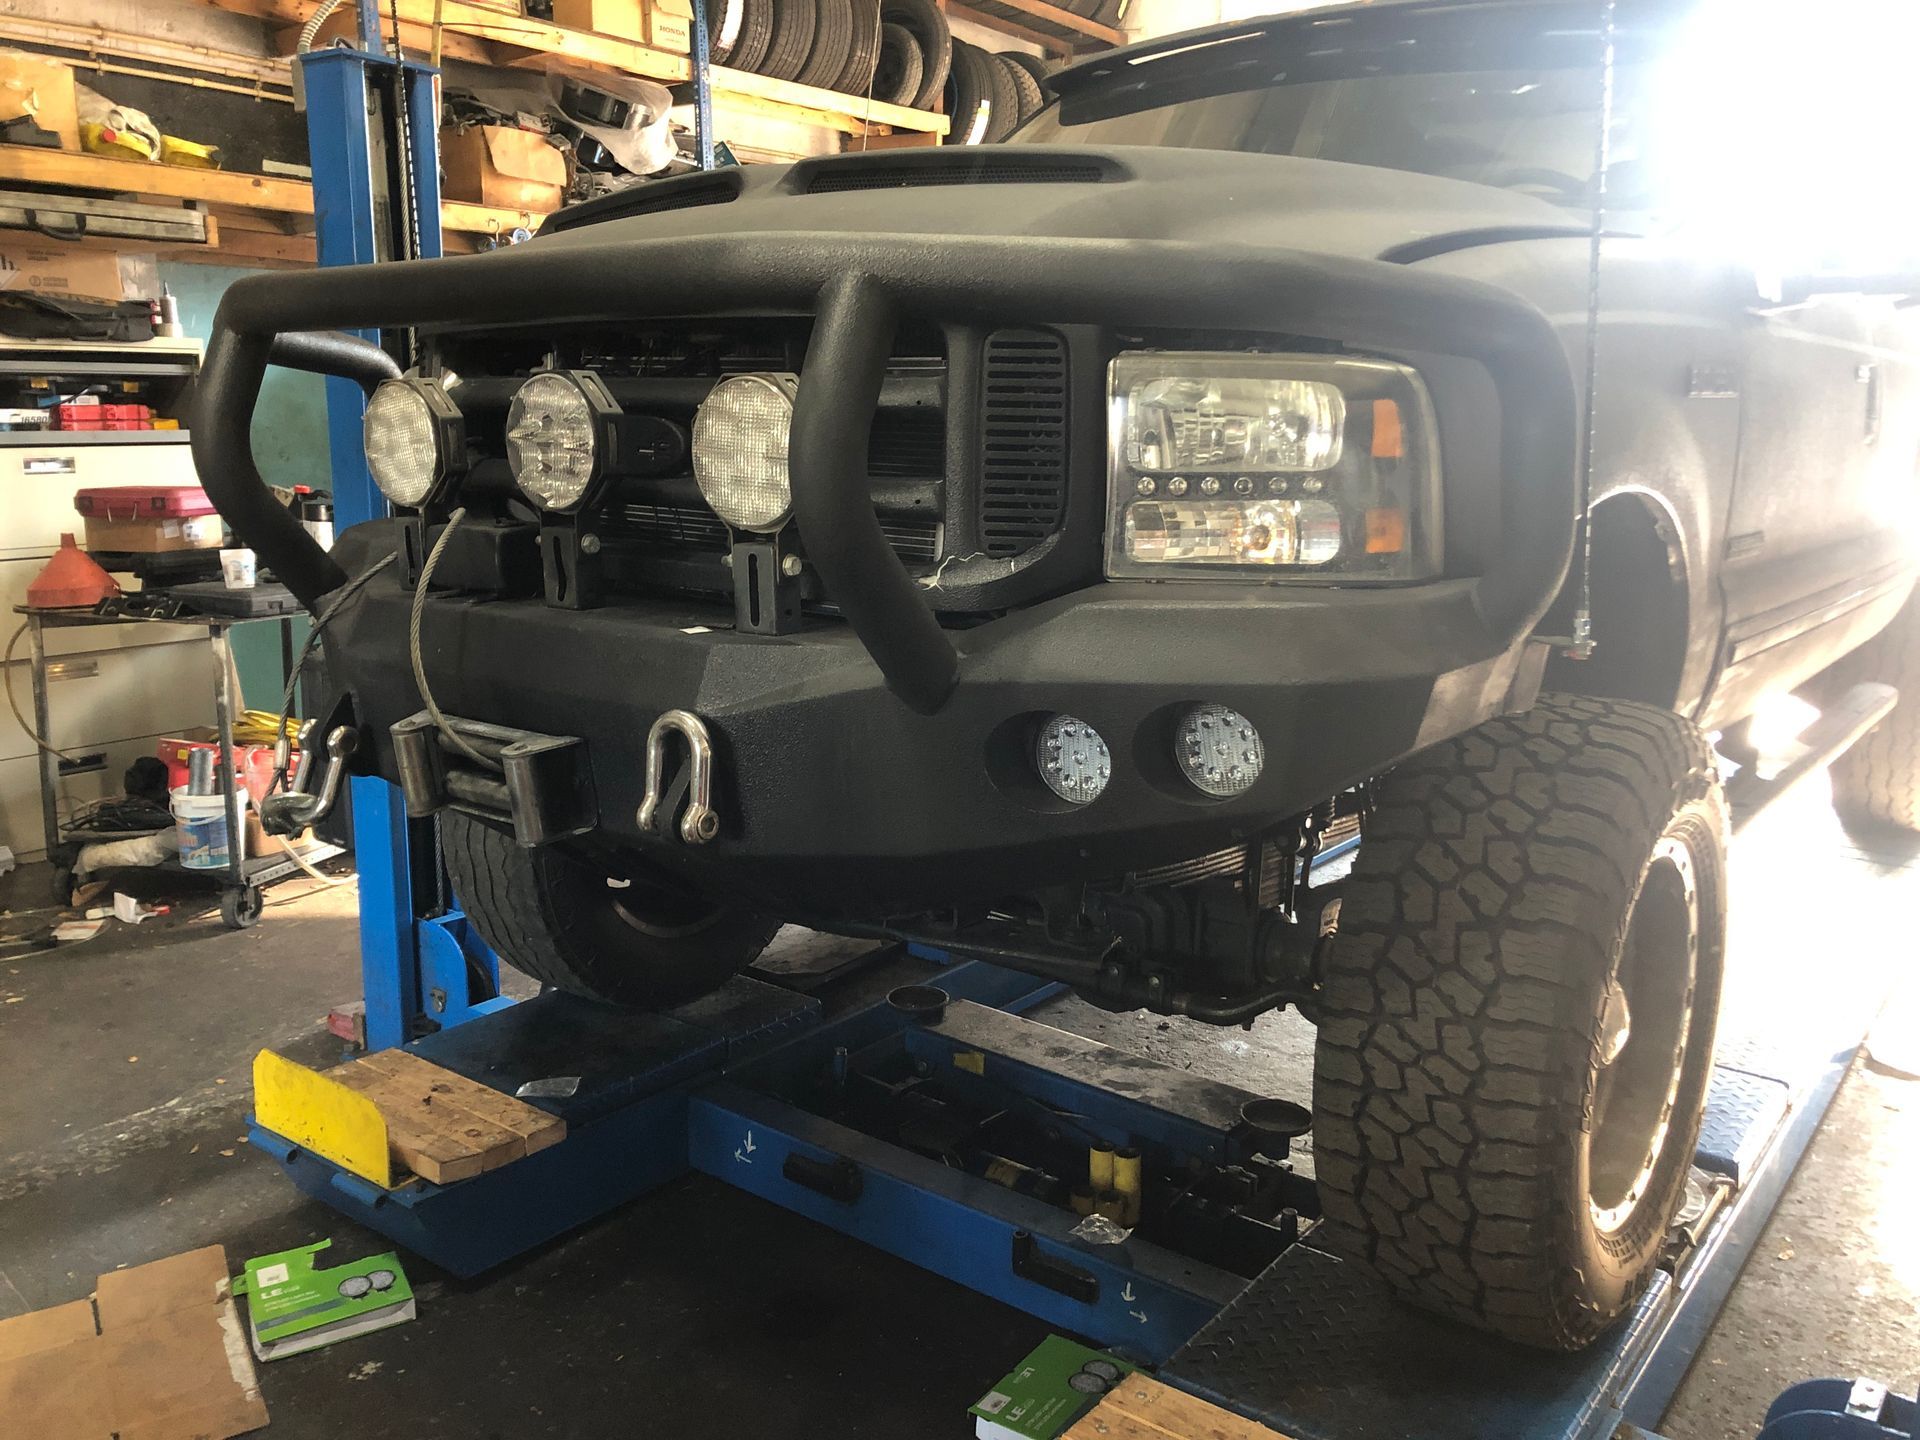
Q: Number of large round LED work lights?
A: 3